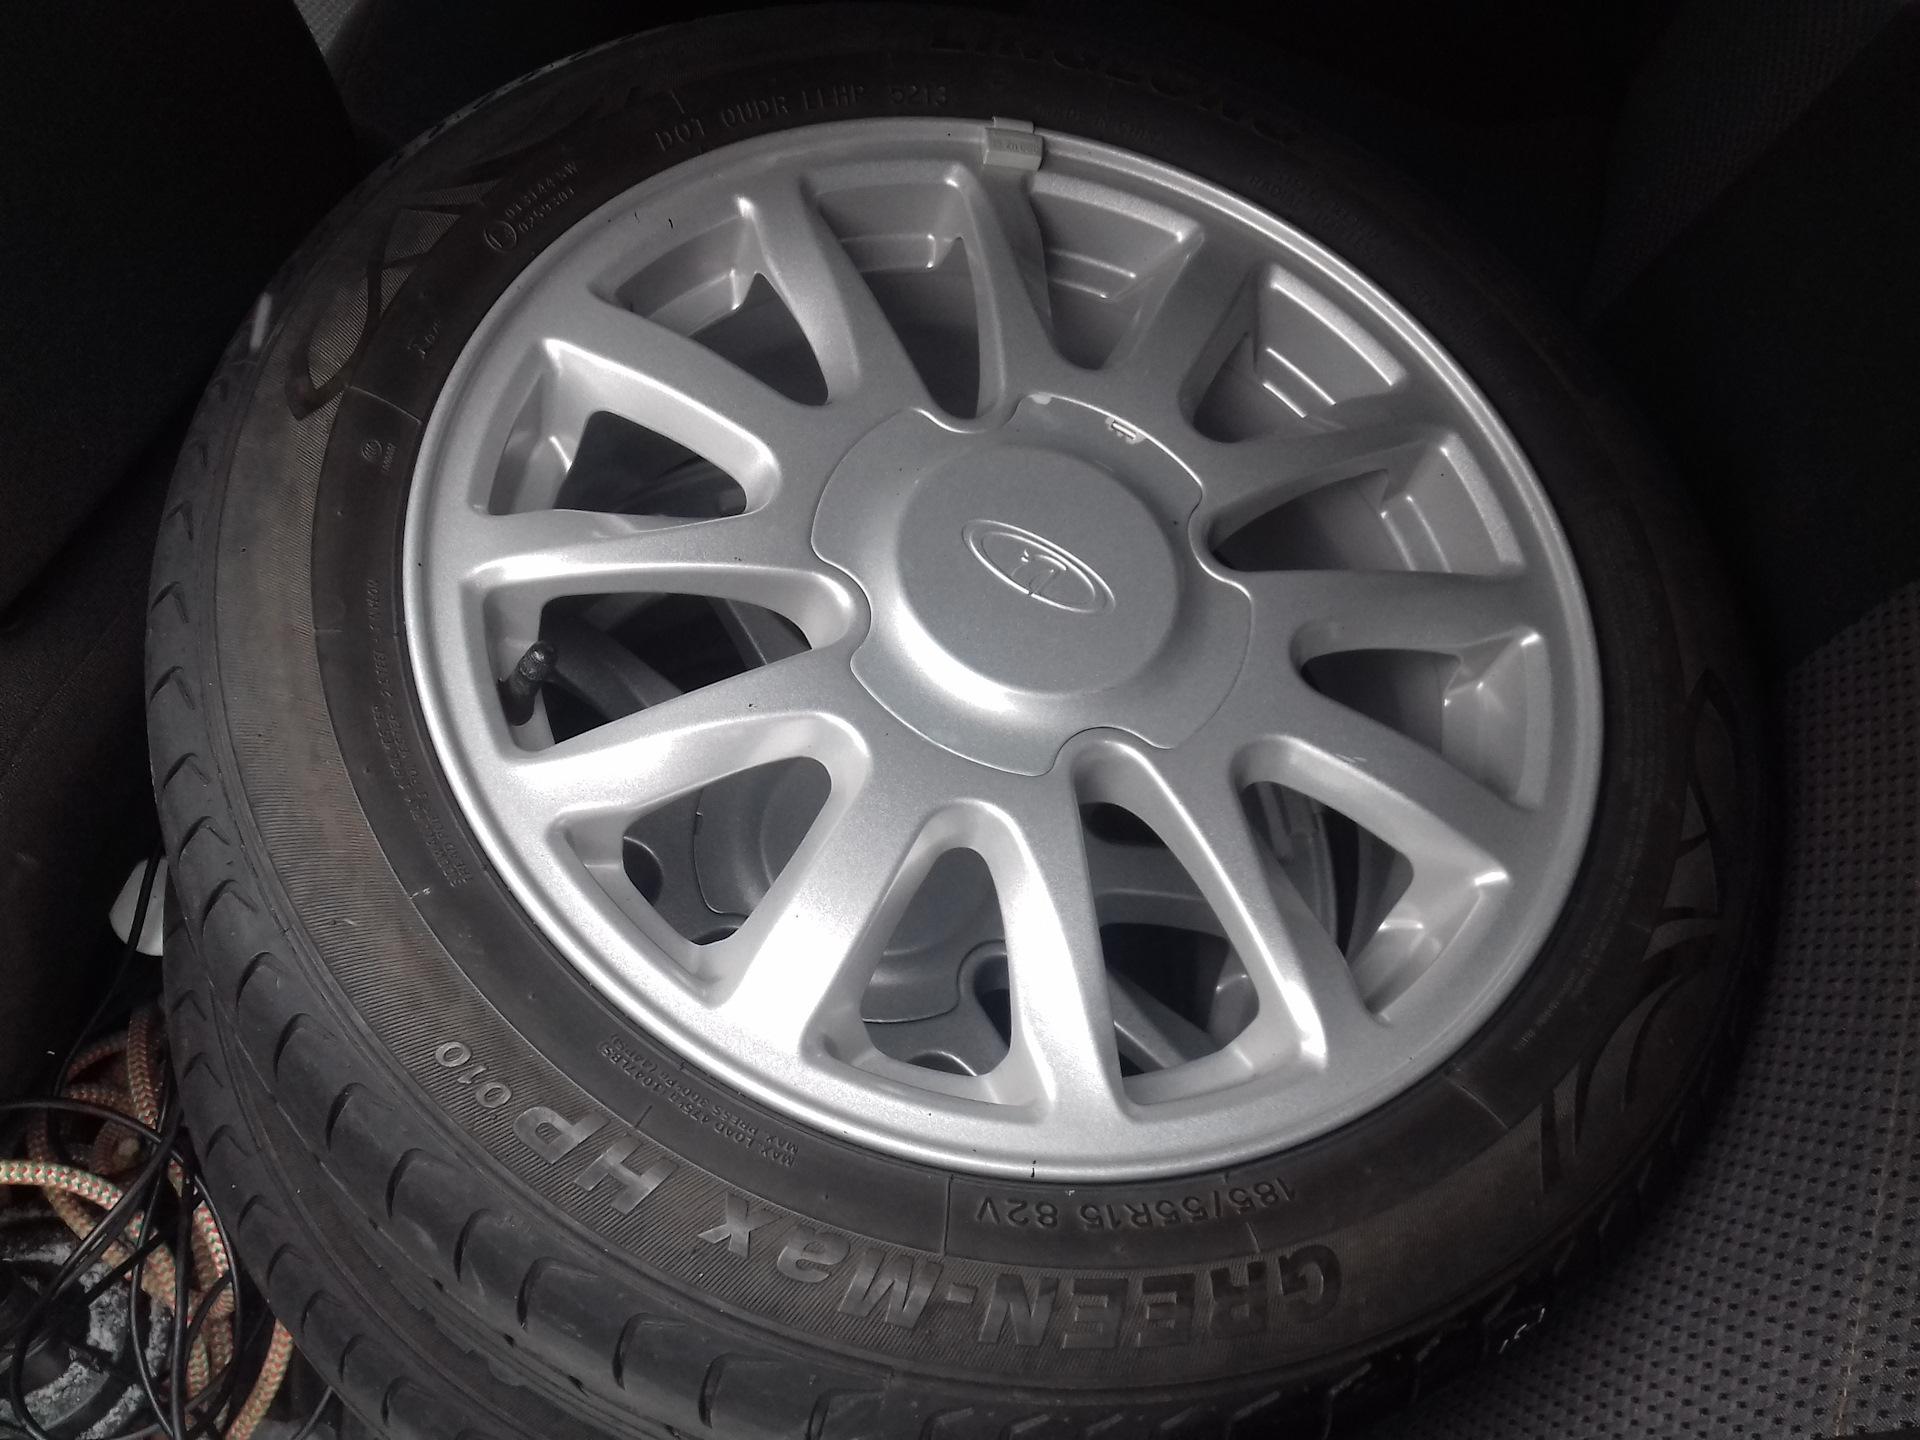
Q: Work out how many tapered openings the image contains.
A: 12